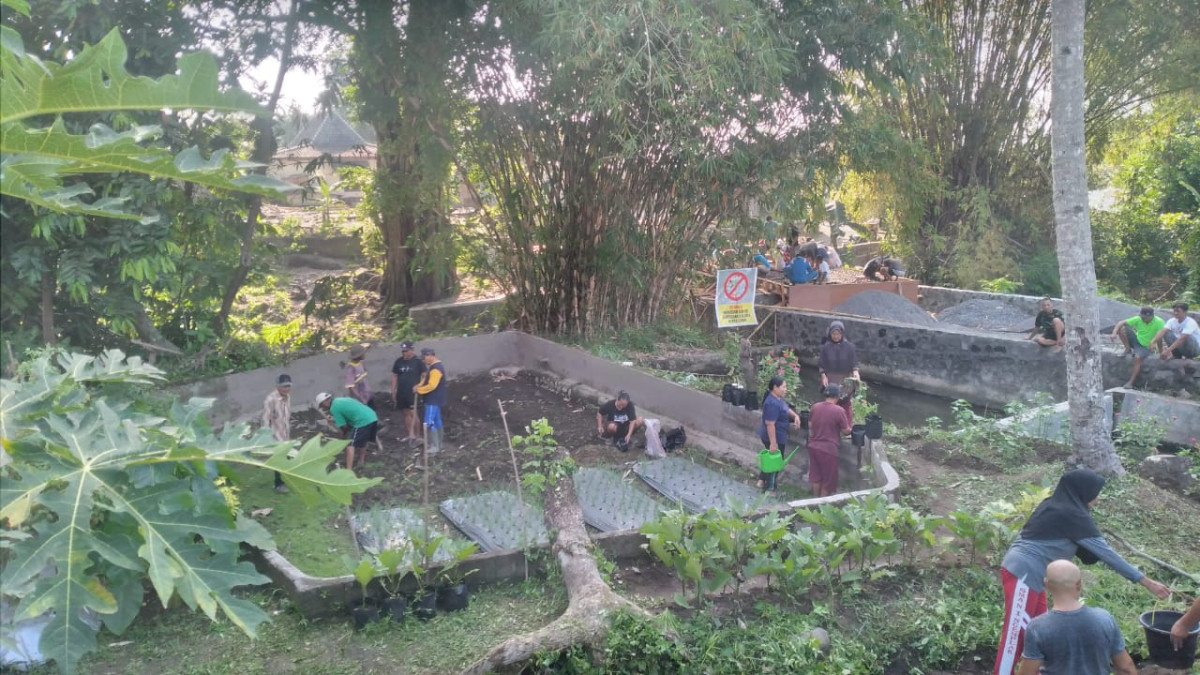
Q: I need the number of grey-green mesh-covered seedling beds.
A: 4